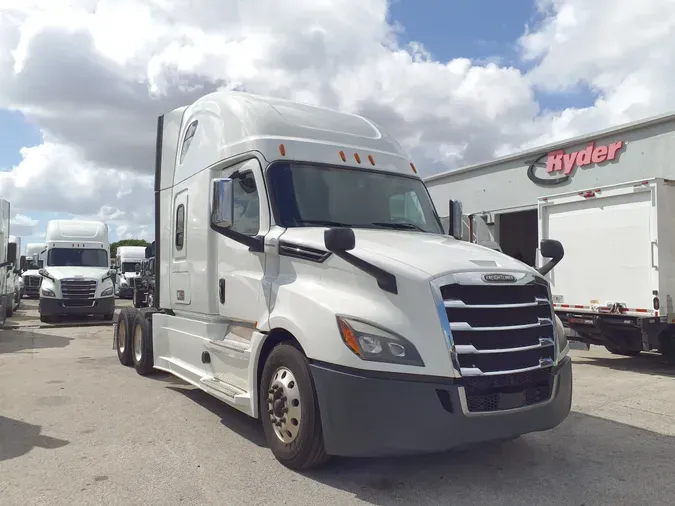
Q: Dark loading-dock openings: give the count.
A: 1